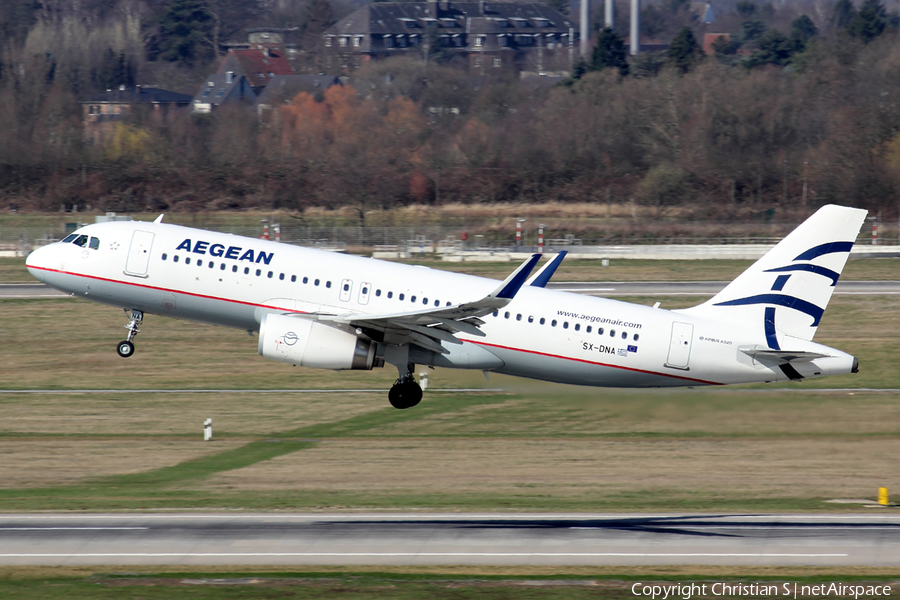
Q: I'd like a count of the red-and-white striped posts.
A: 5